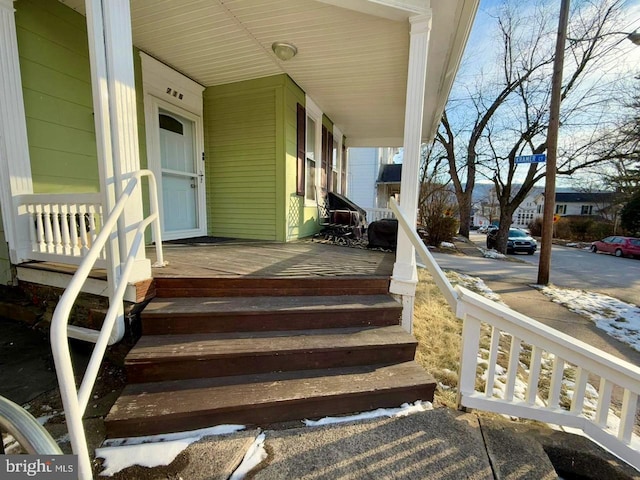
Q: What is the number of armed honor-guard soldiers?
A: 0